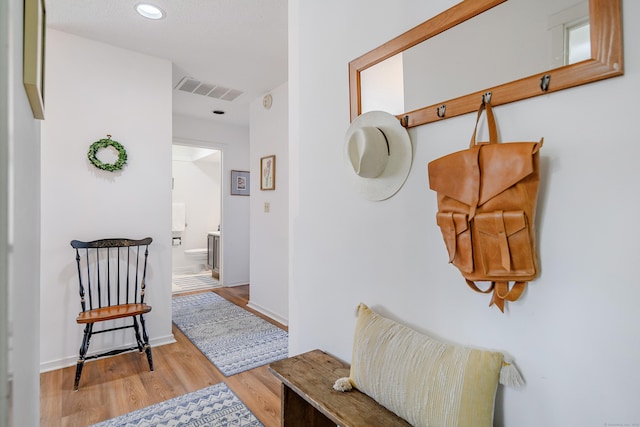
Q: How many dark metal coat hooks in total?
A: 4